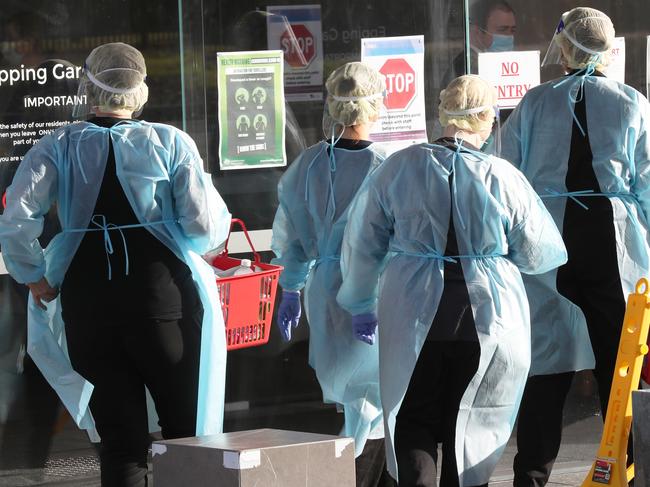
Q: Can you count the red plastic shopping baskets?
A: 1